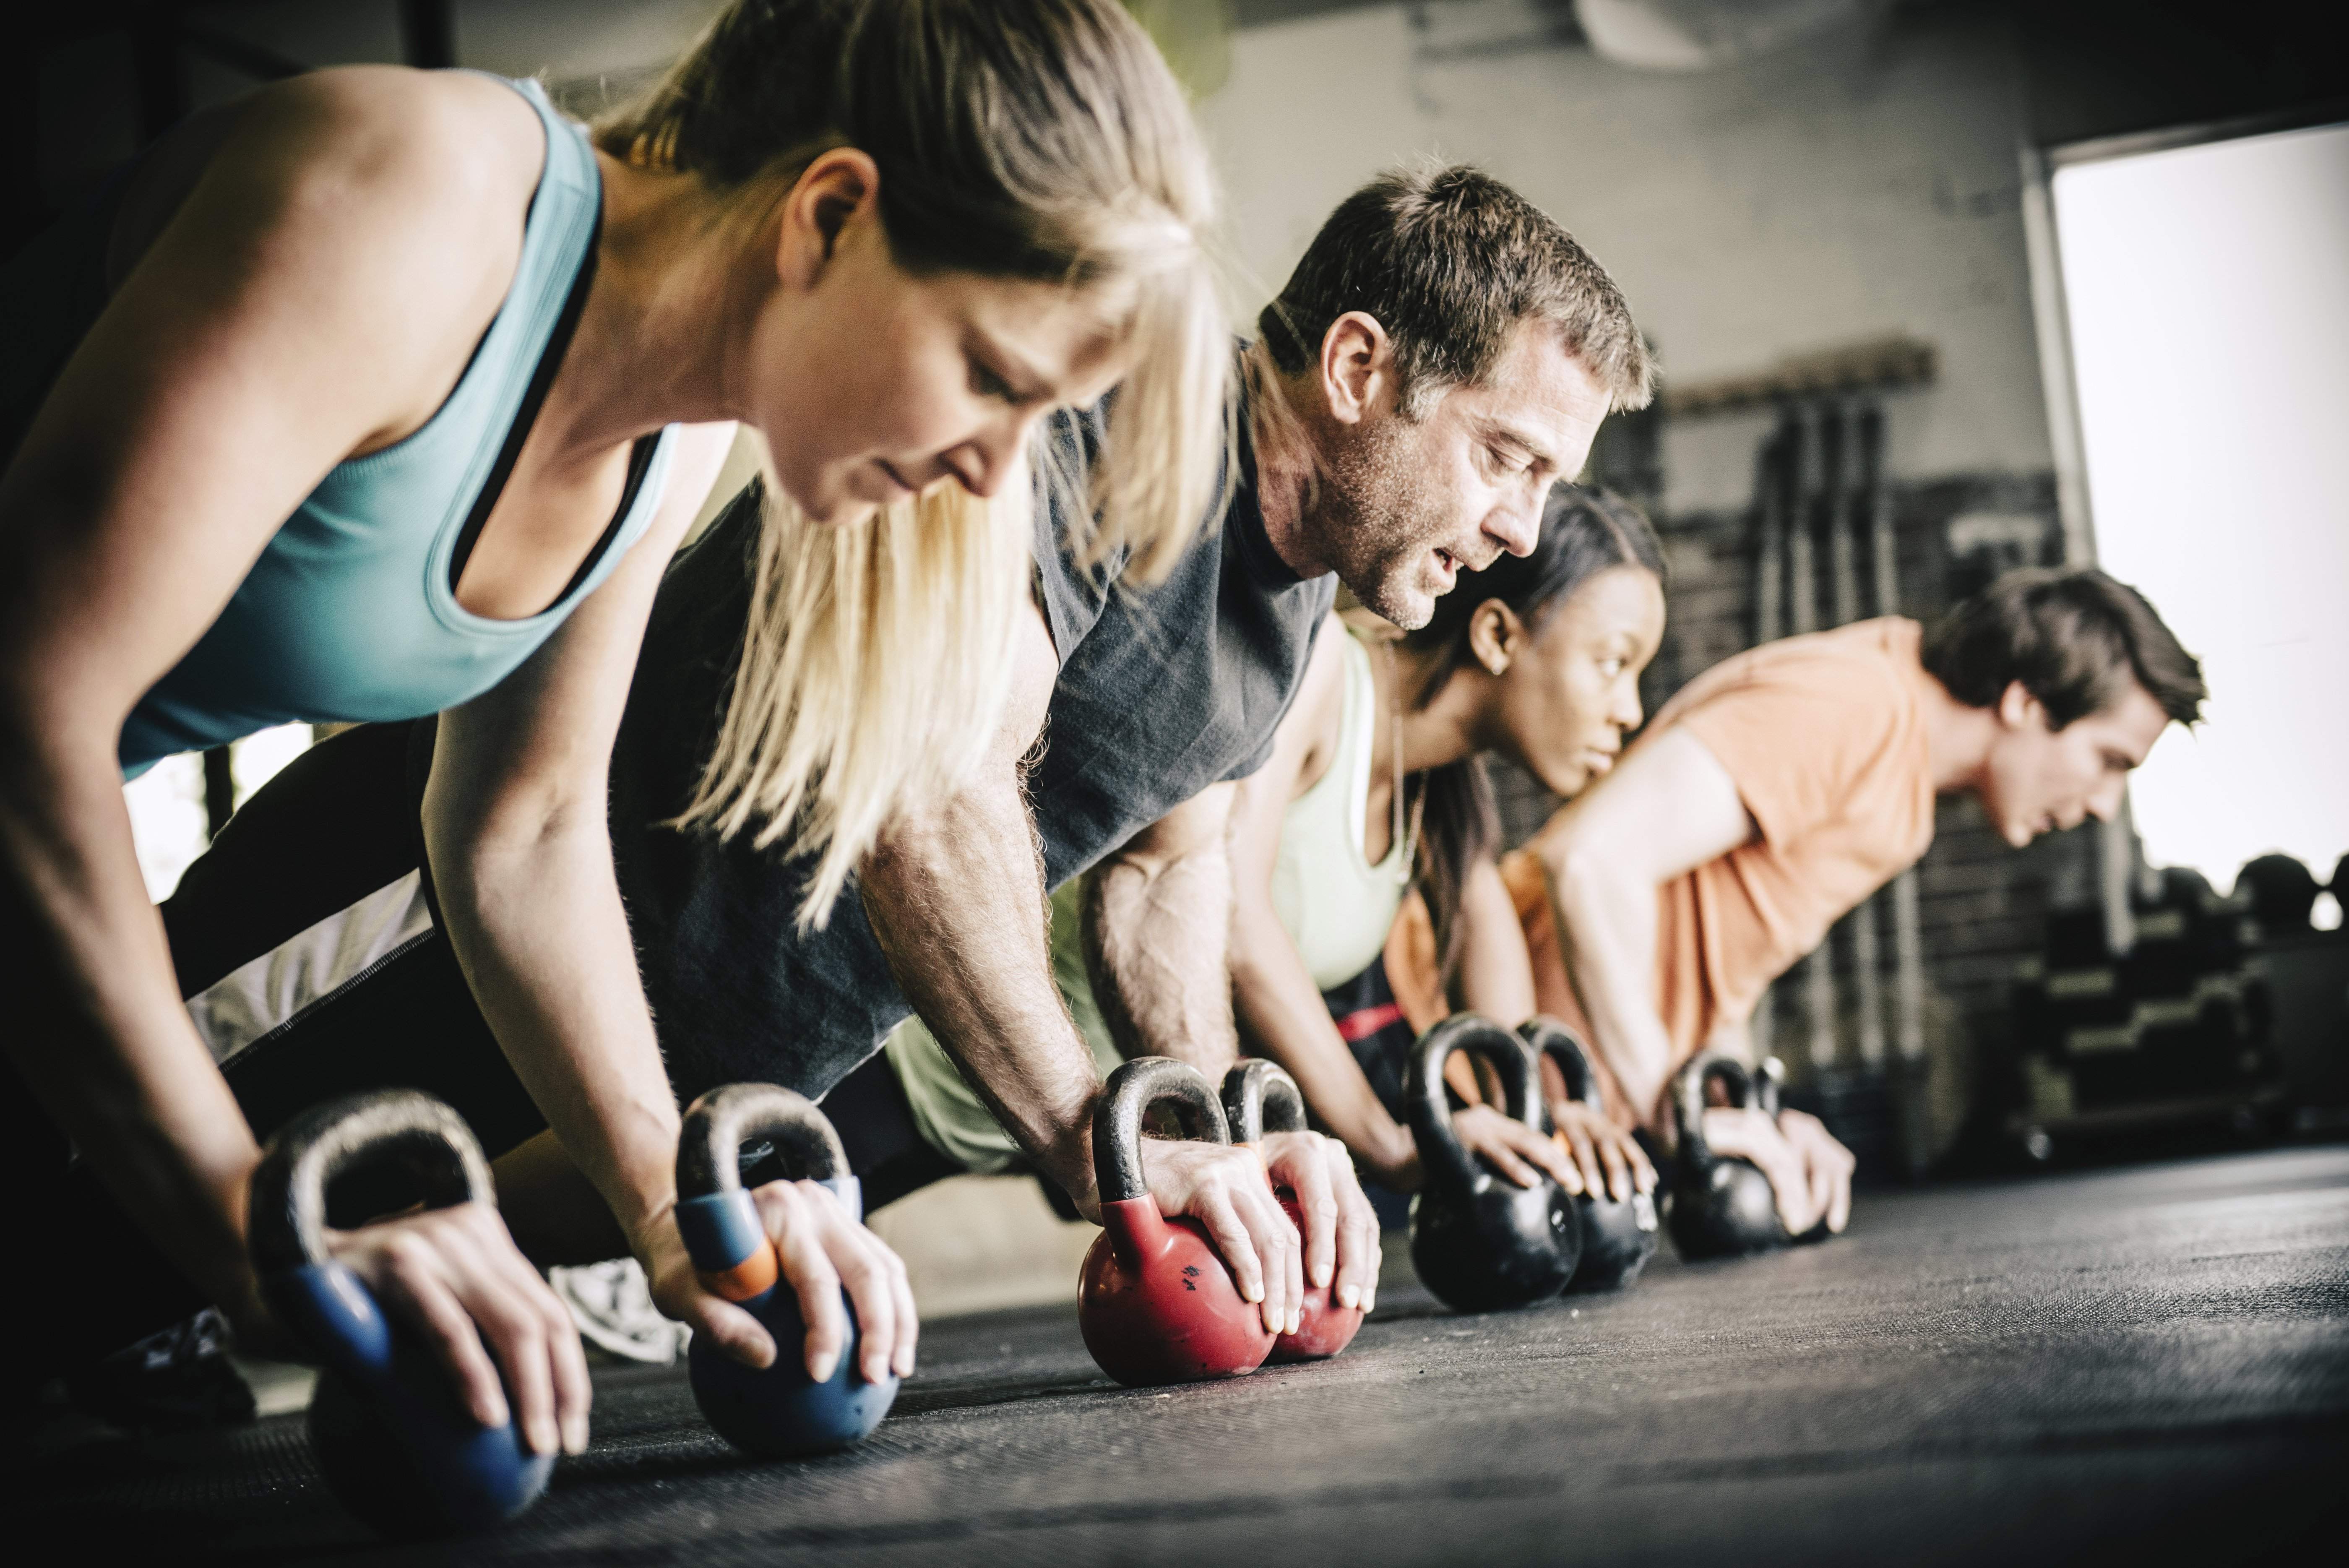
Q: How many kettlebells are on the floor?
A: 8